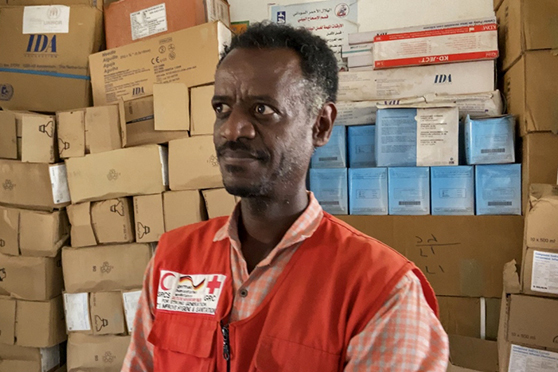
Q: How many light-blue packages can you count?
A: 9